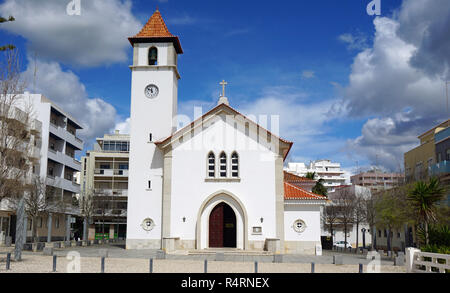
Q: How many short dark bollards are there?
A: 8